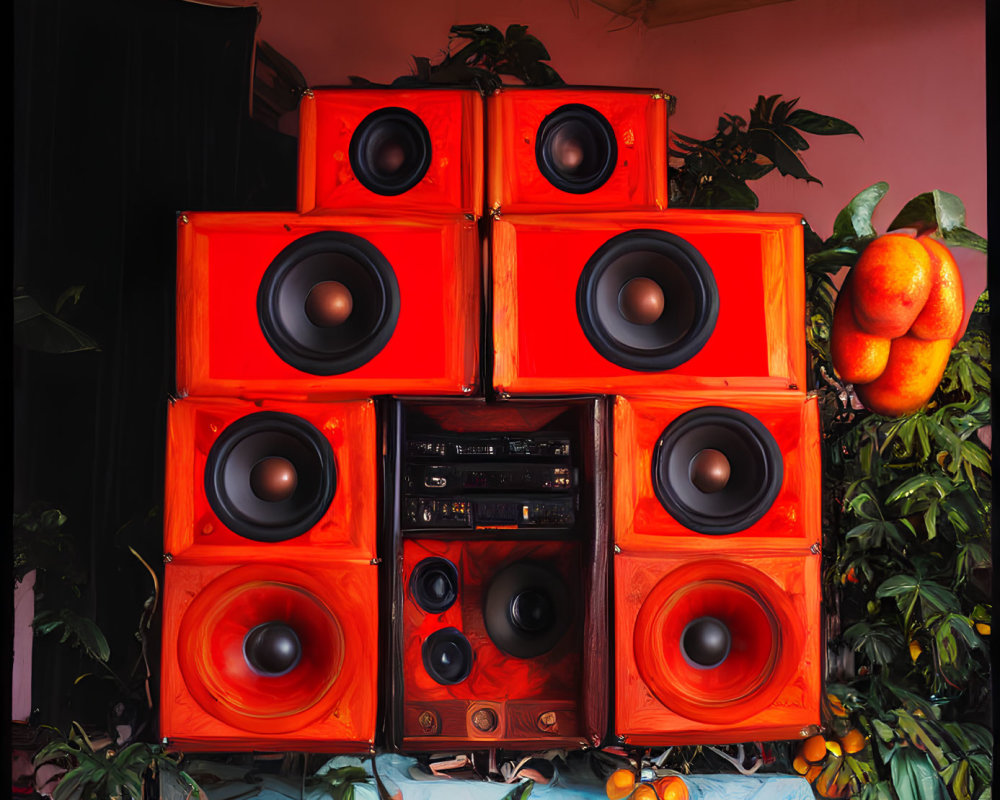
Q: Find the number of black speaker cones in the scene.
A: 9